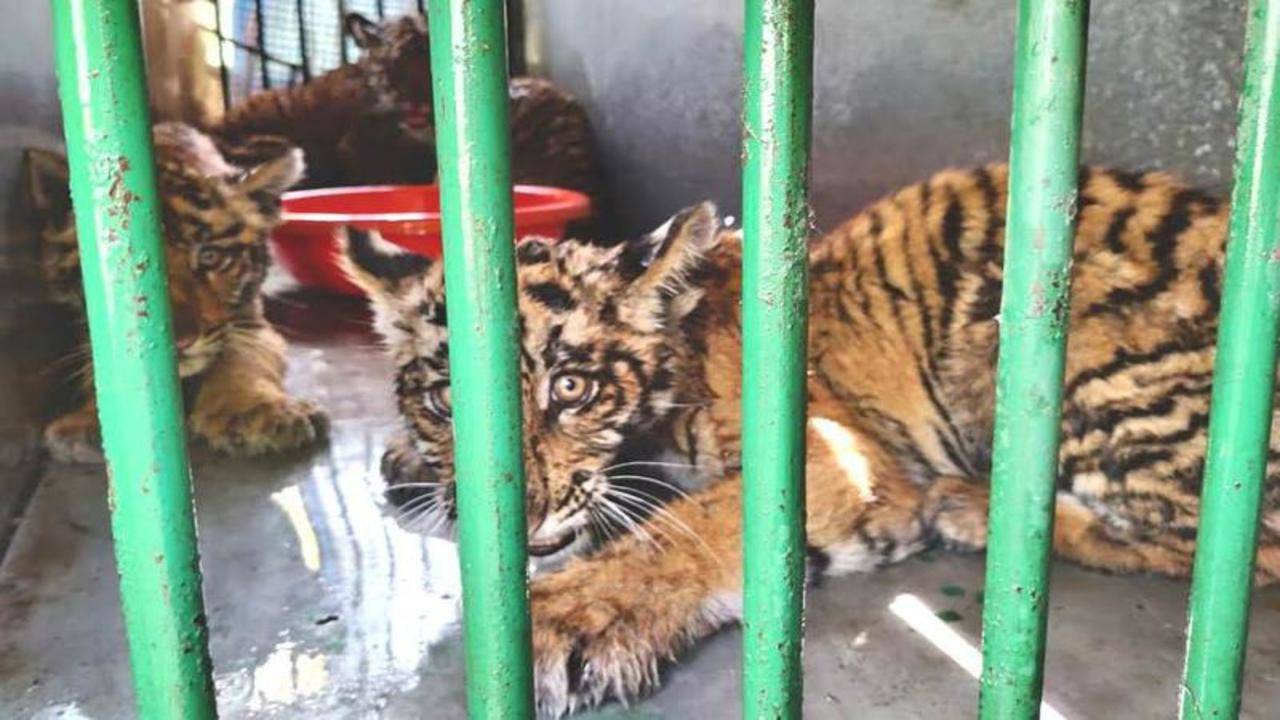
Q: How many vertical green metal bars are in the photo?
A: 5